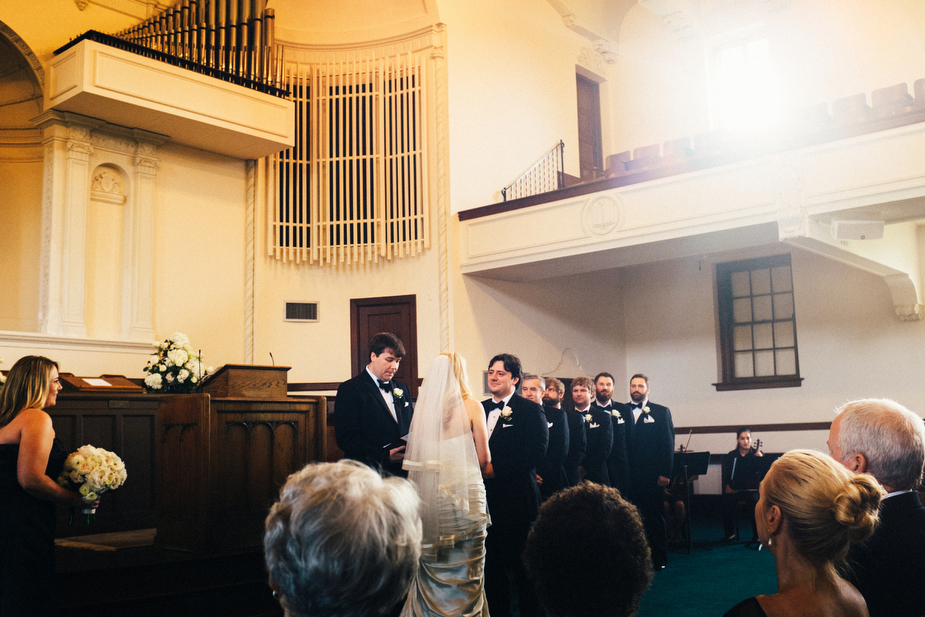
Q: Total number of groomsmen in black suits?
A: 5